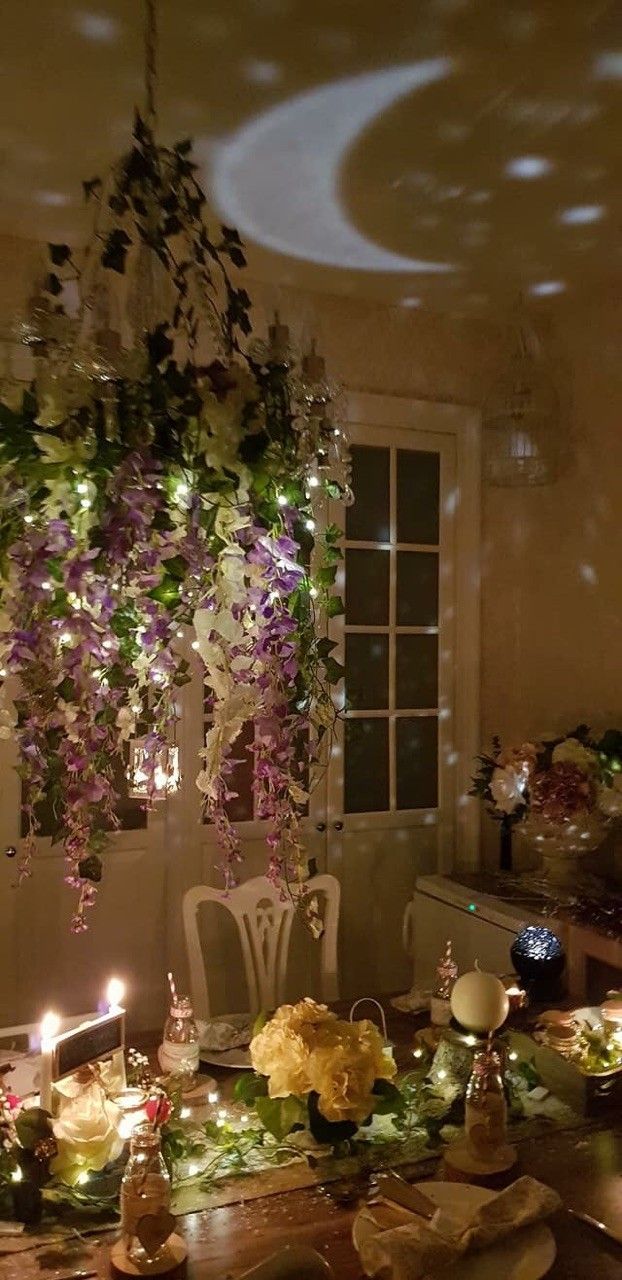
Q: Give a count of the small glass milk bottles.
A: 4